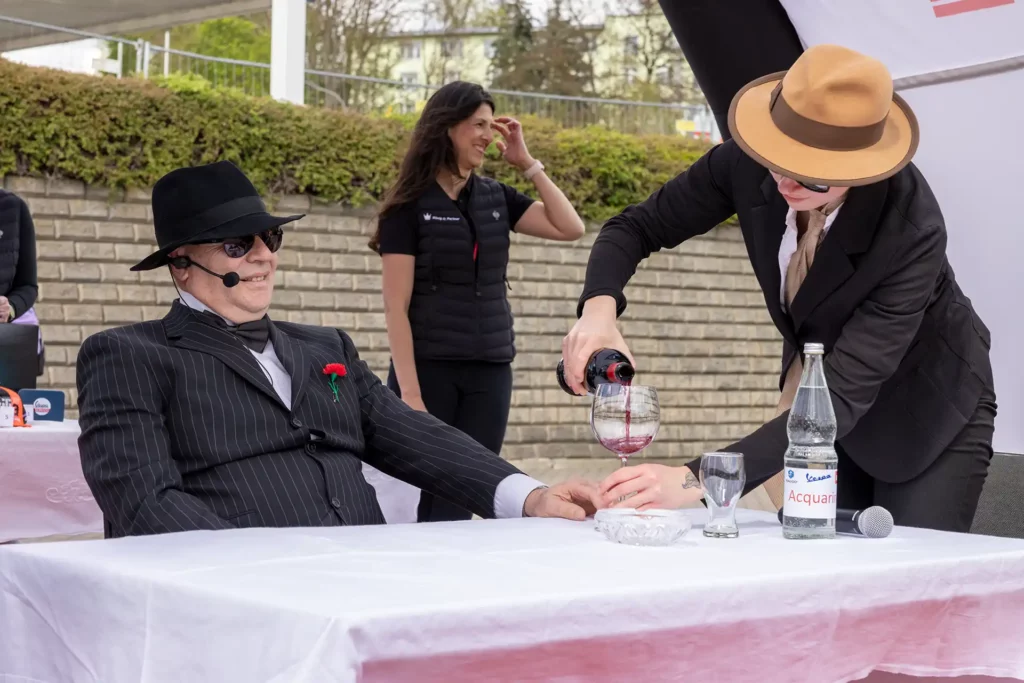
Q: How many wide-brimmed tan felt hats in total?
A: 1